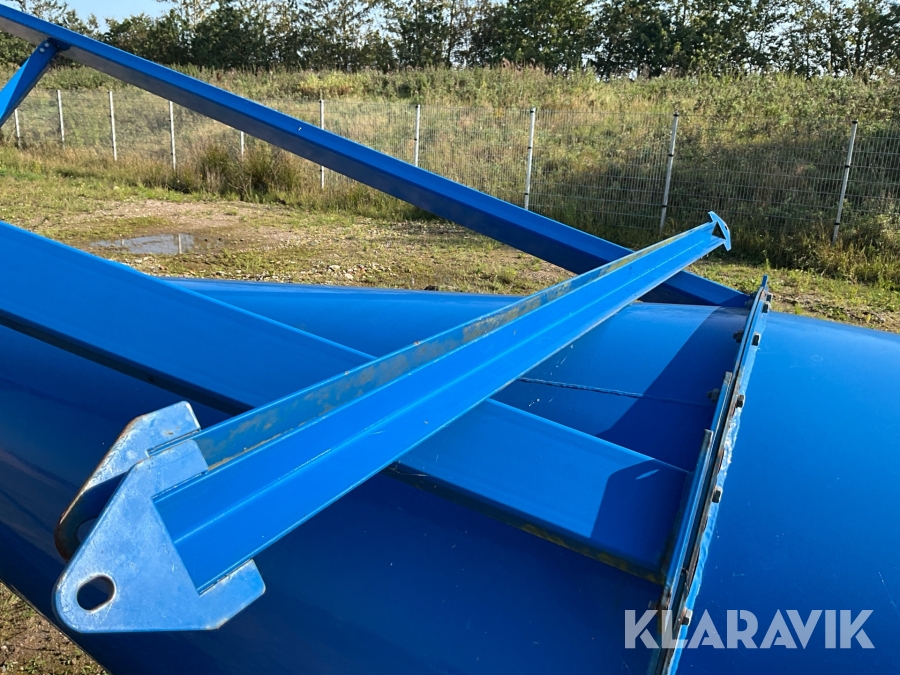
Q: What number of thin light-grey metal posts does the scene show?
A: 10